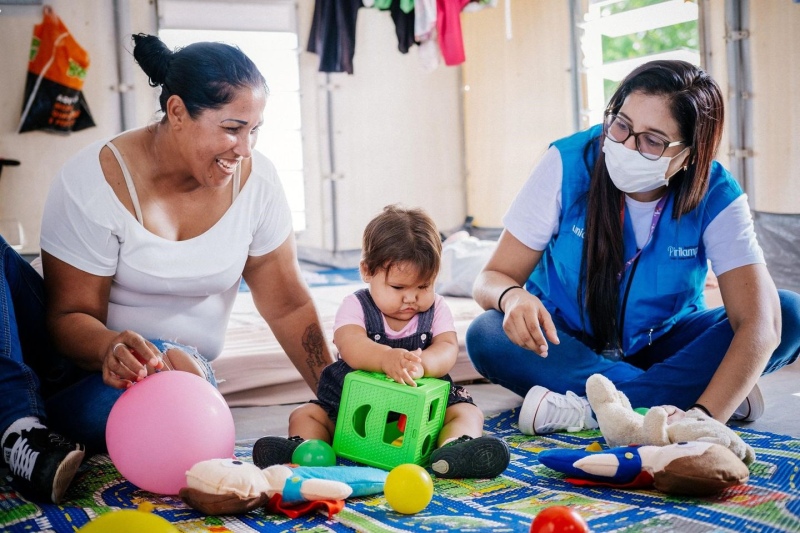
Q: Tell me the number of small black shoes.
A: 2